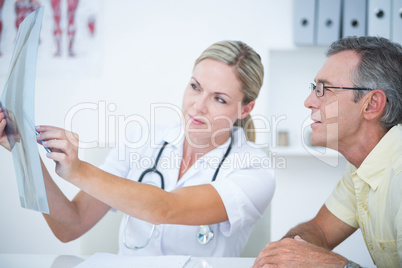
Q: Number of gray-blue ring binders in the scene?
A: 5